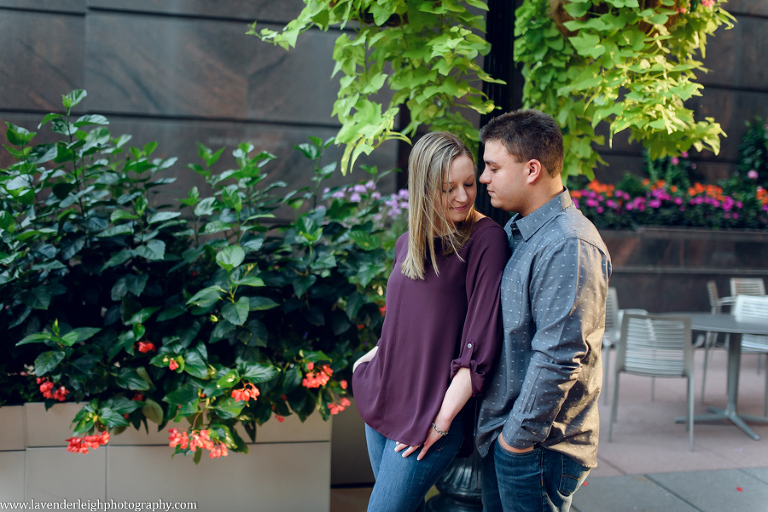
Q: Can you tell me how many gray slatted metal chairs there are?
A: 5